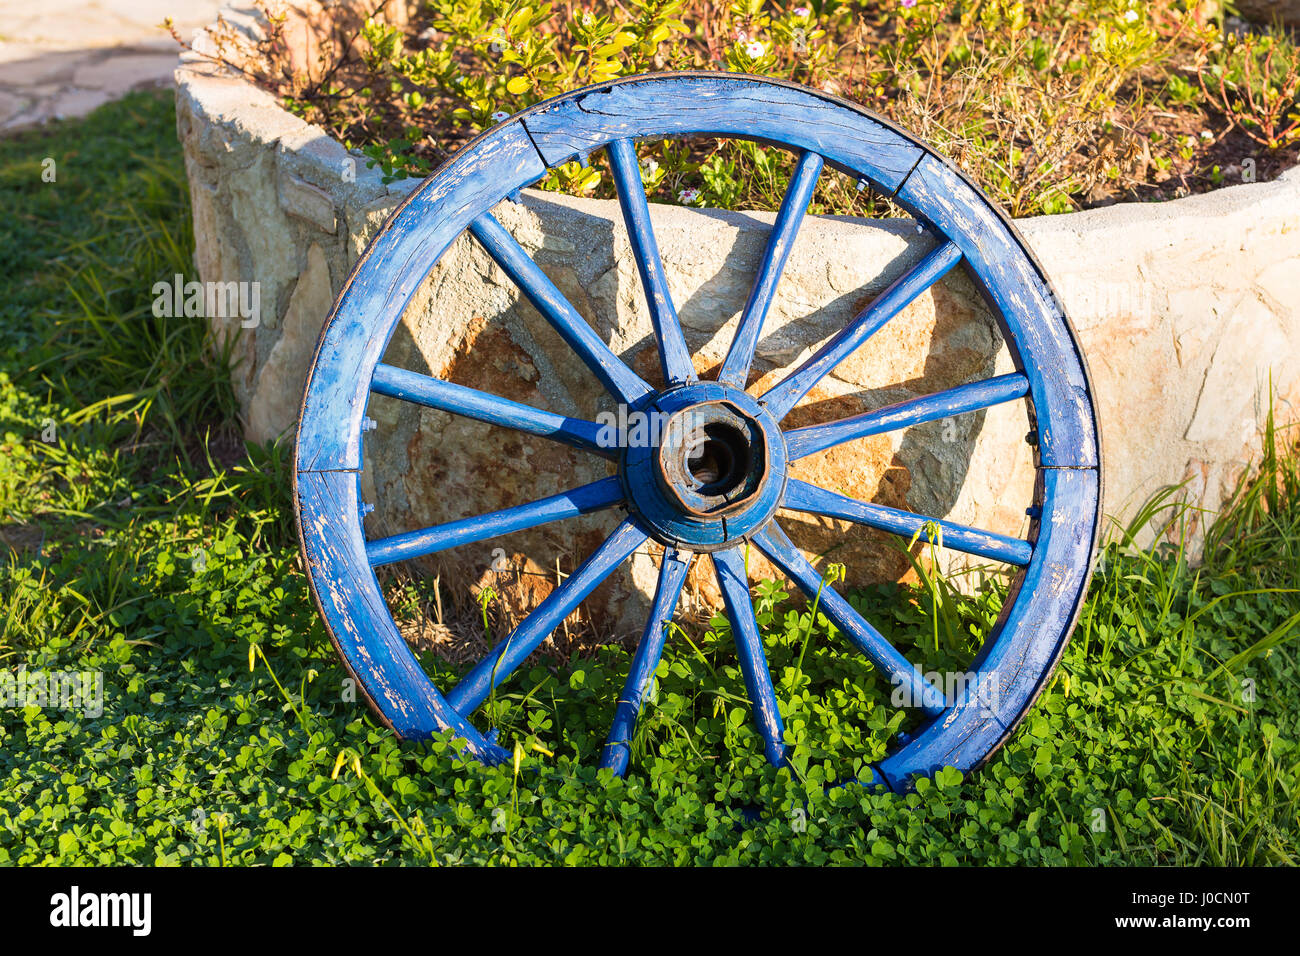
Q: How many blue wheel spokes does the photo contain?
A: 12